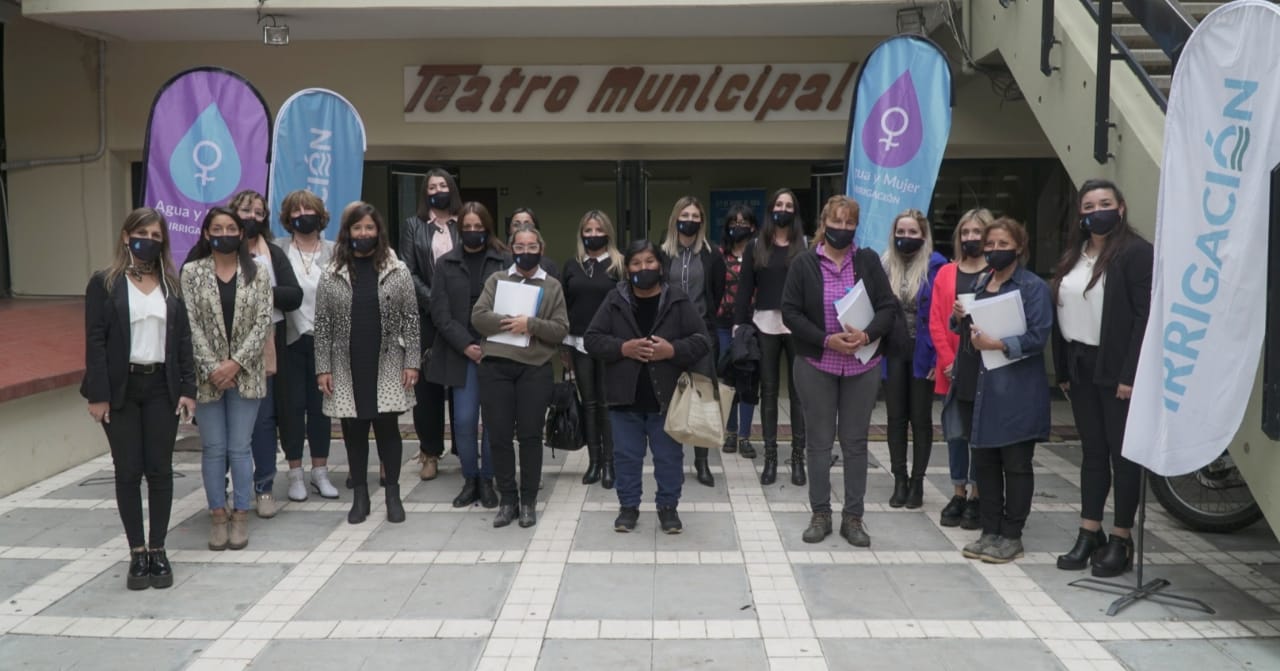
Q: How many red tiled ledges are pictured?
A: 1